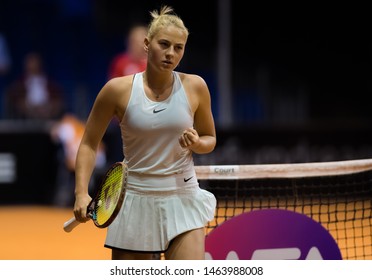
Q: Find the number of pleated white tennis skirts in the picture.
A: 1